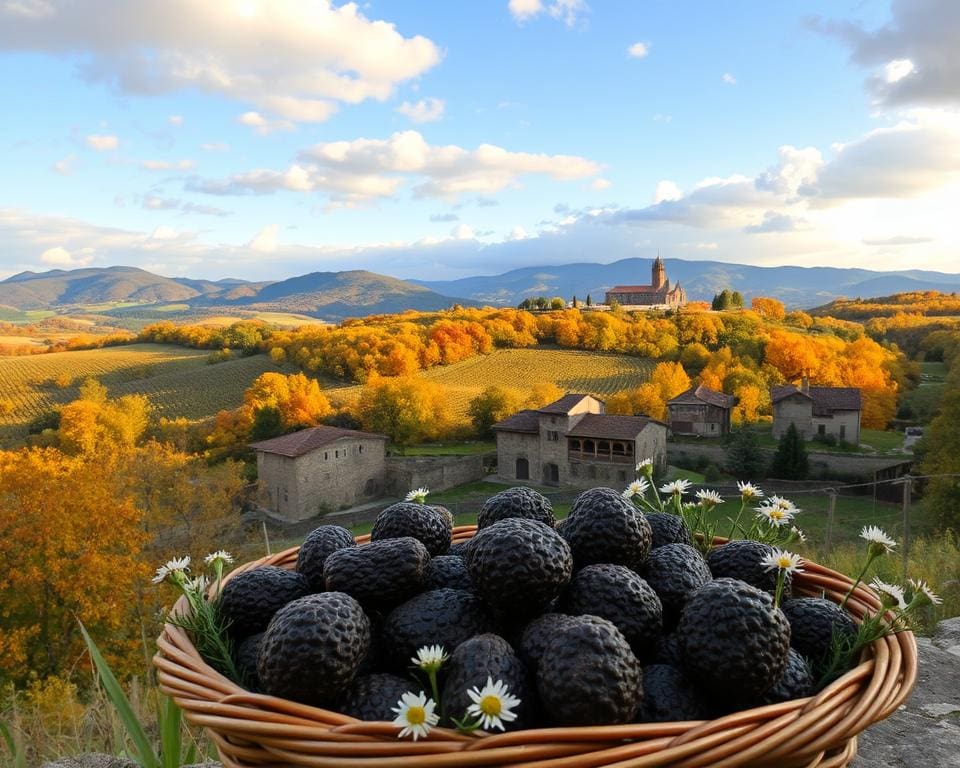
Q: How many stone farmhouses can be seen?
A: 4